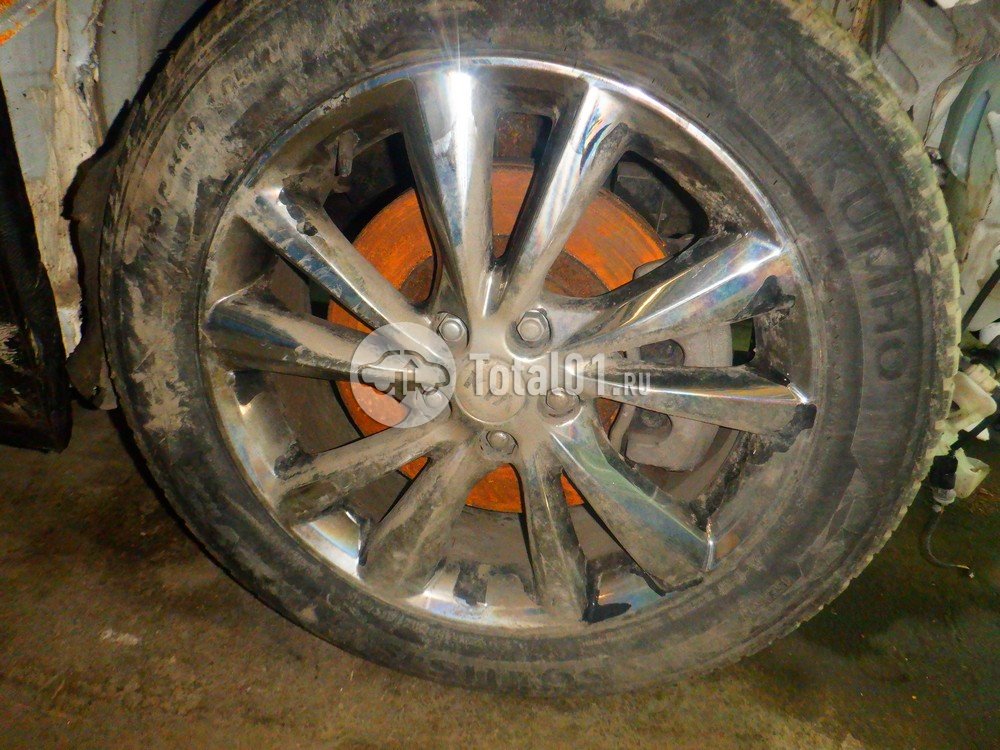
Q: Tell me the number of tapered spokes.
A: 10